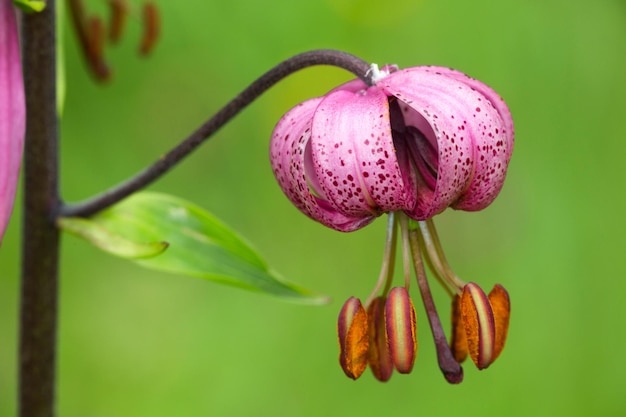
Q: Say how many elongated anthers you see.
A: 6